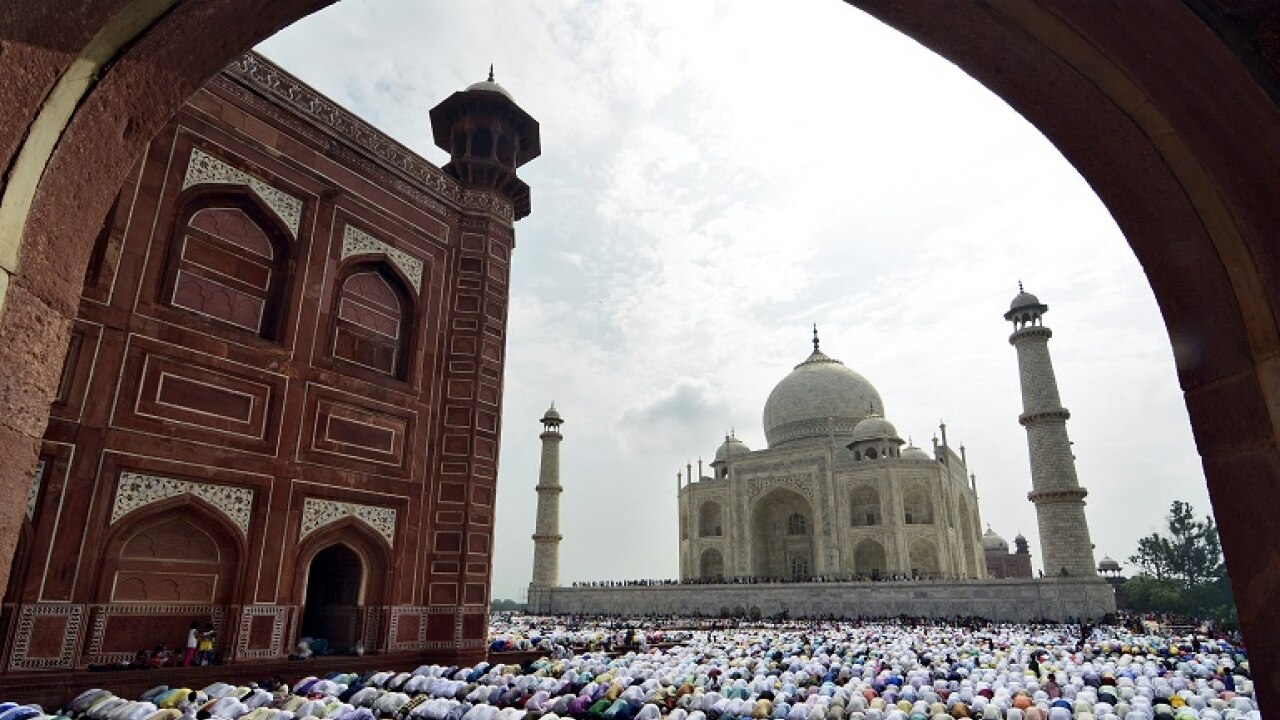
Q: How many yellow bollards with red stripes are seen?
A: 0